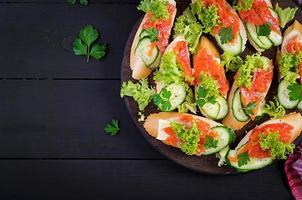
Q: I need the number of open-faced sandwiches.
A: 9